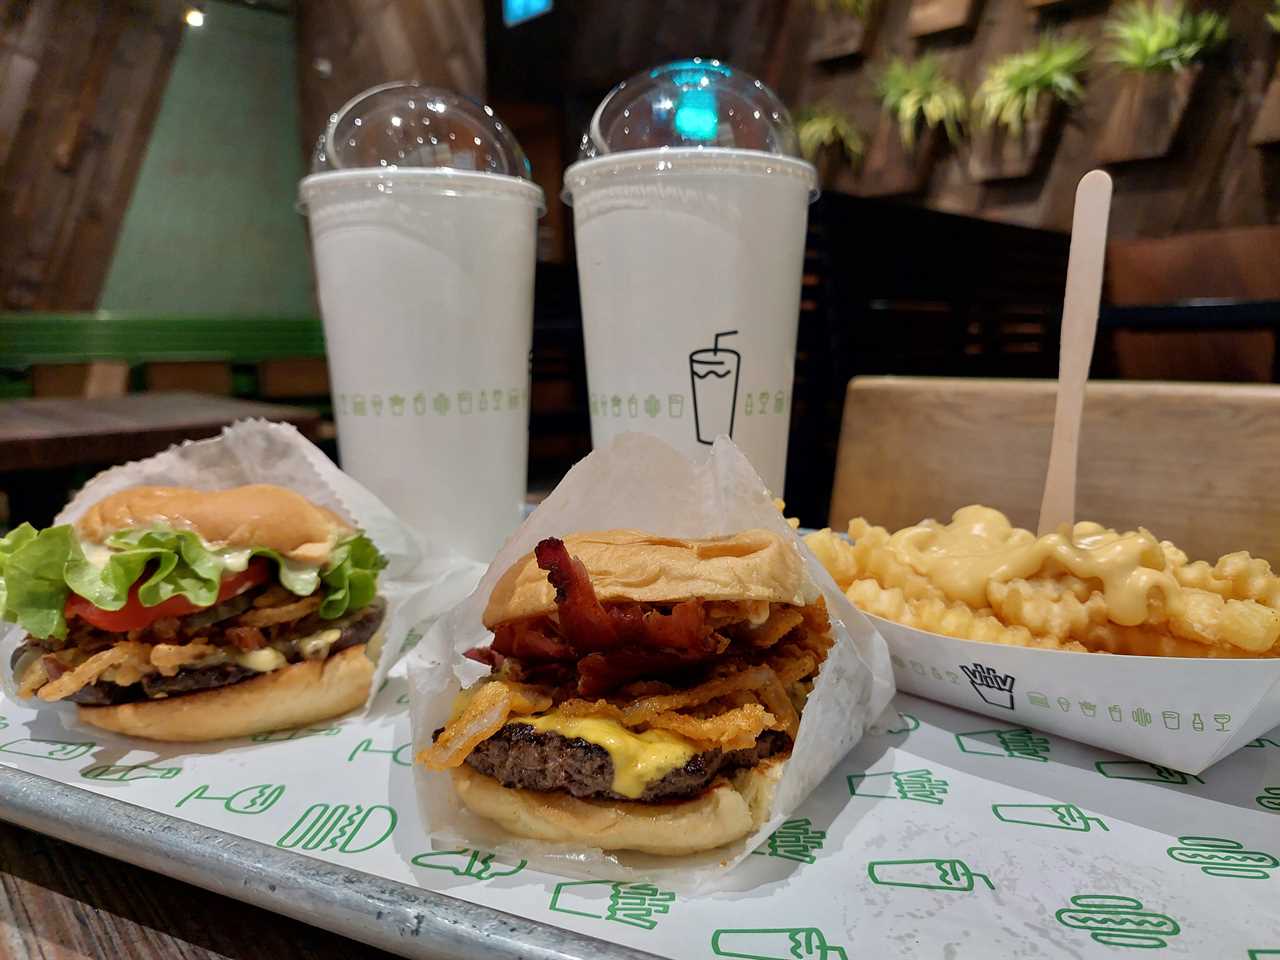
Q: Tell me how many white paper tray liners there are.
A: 1